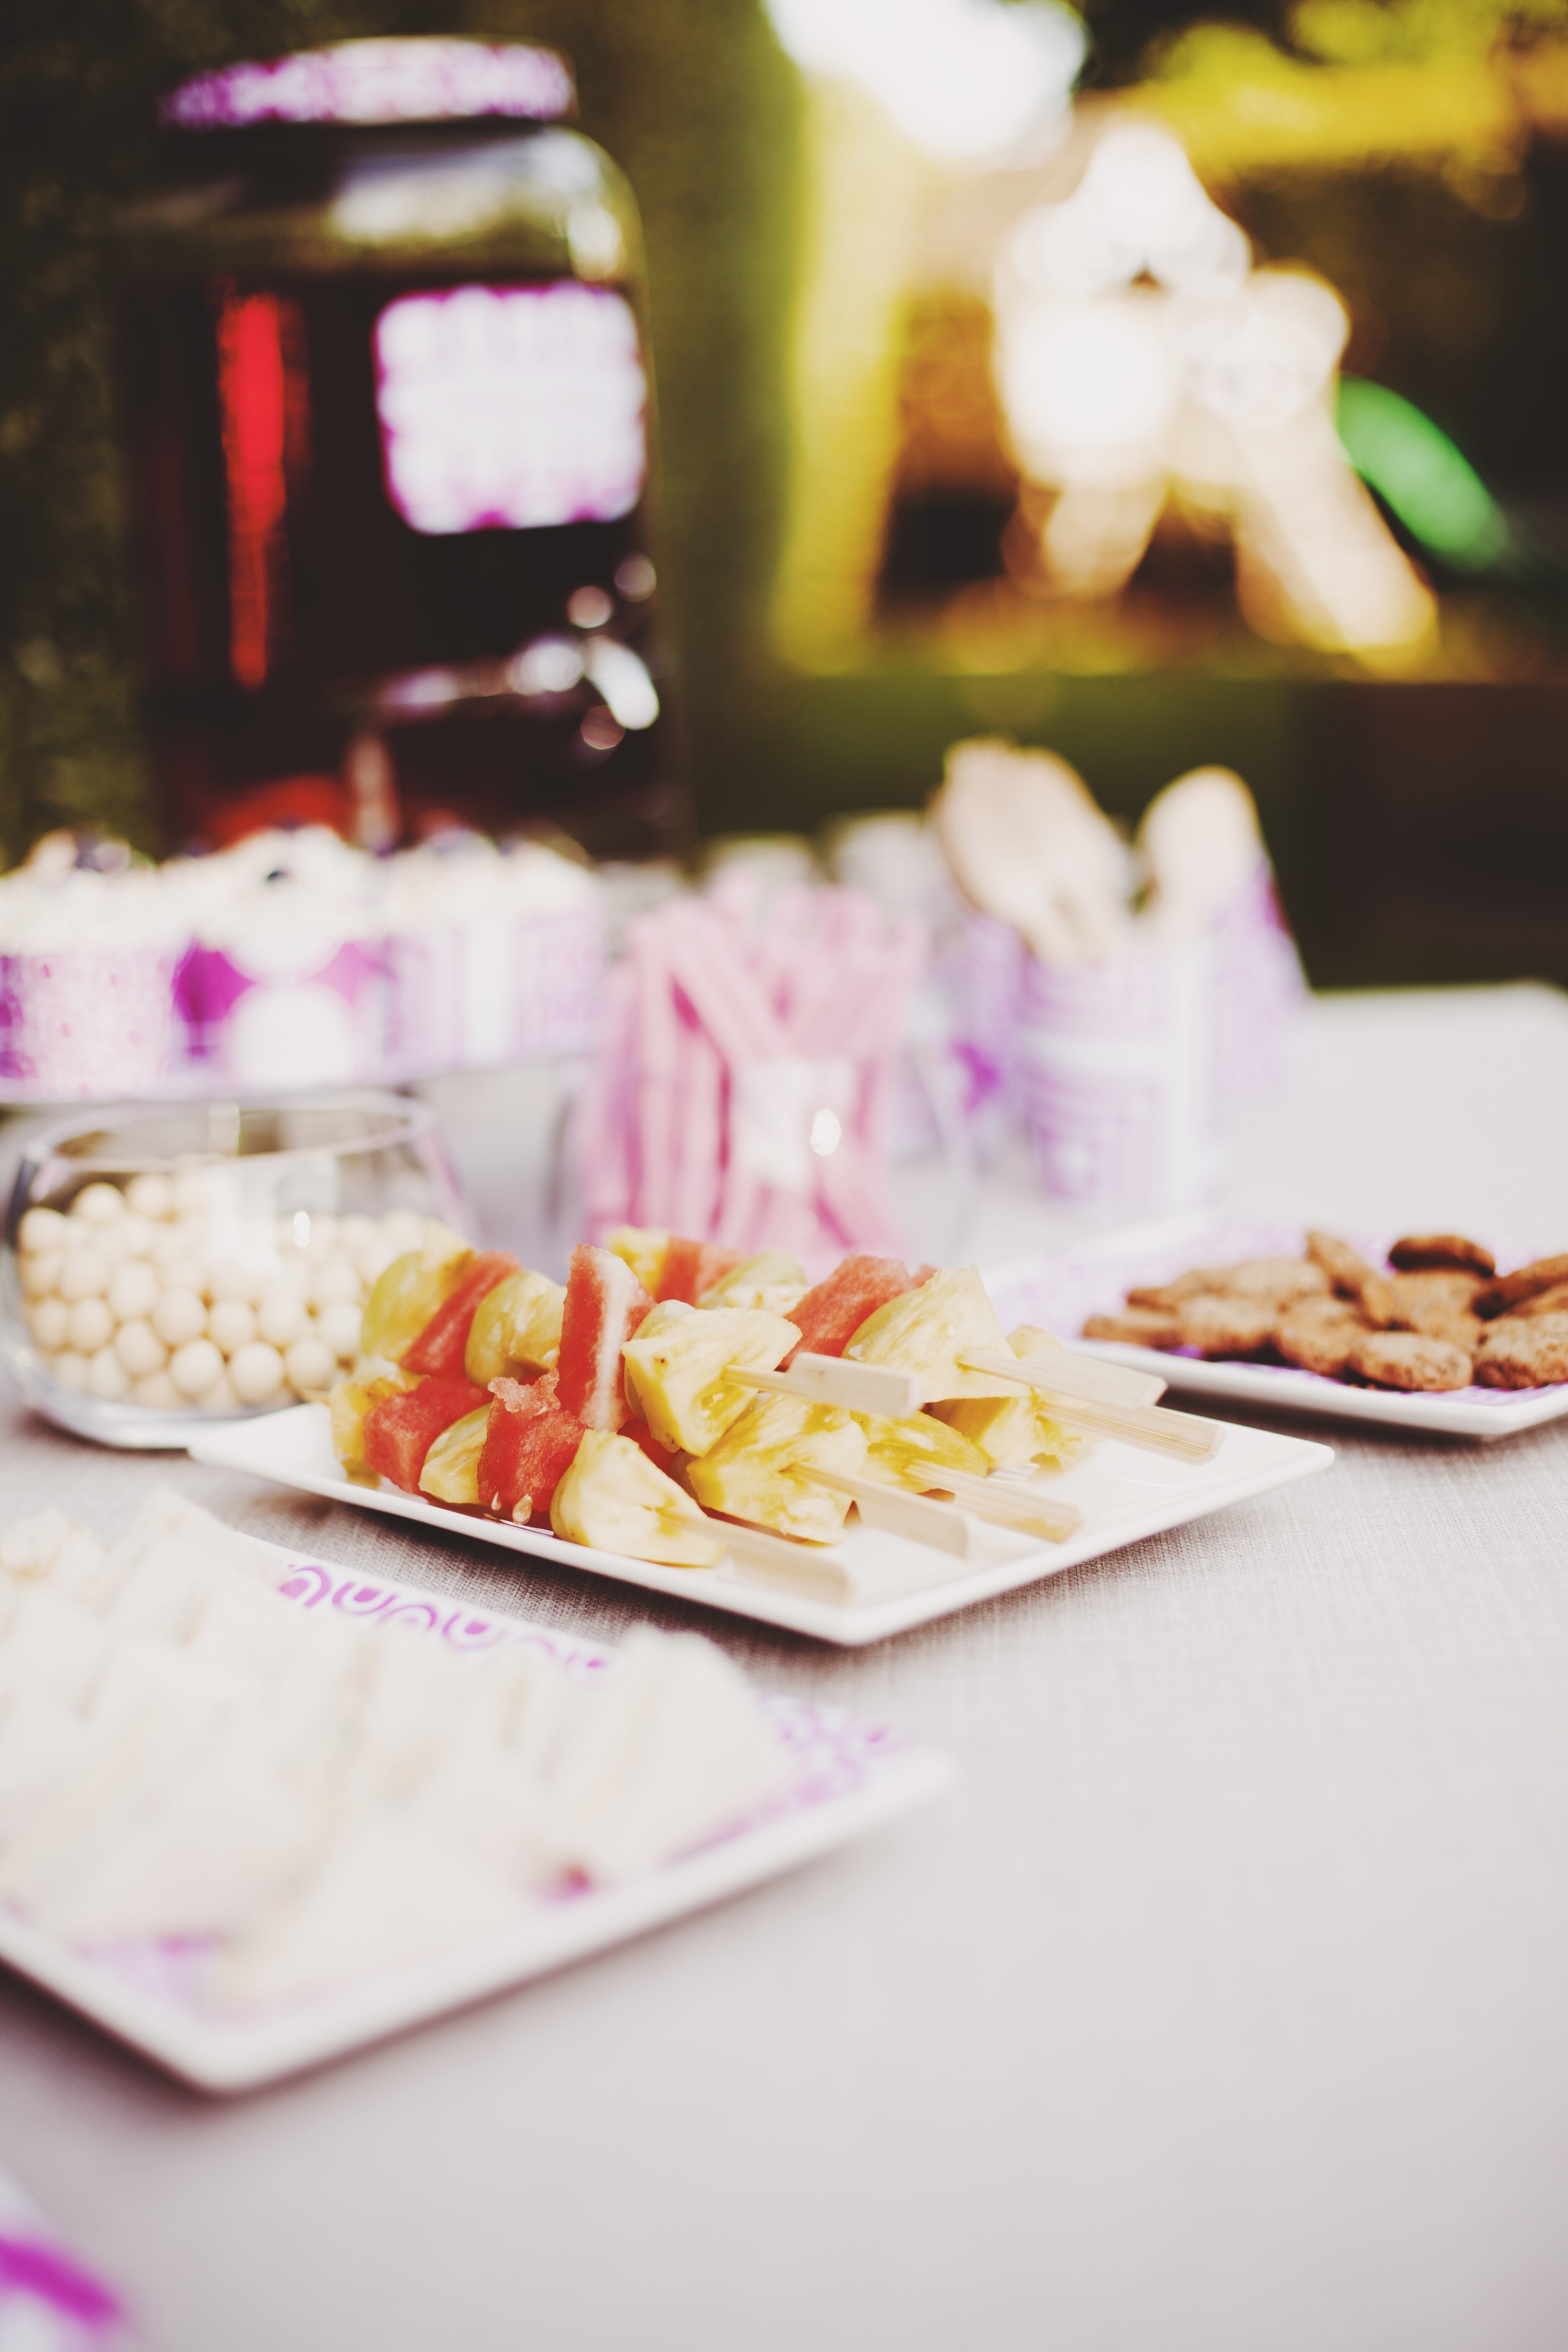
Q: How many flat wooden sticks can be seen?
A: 6